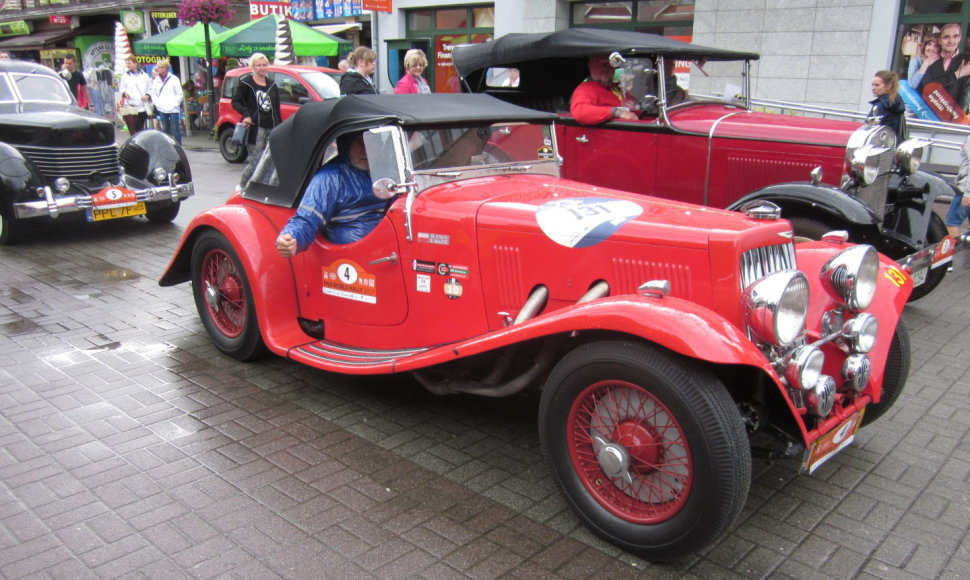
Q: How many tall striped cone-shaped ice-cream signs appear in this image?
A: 2